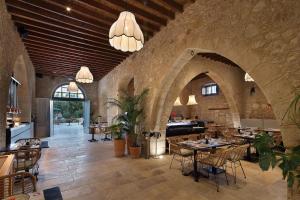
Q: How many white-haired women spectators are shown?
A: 0